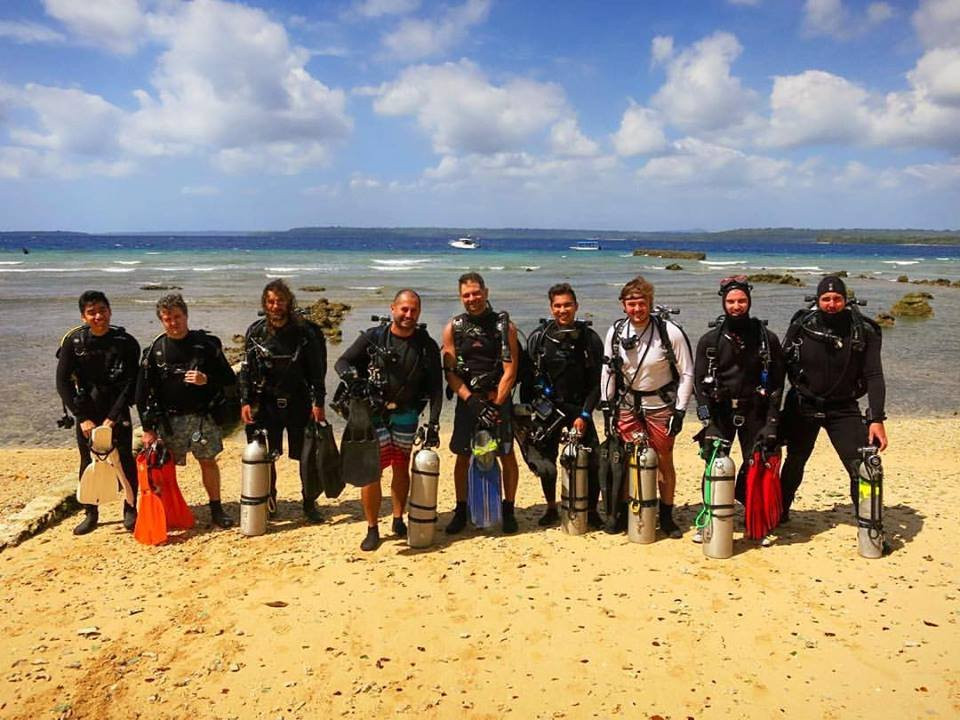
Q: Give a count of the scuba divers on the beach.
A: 9